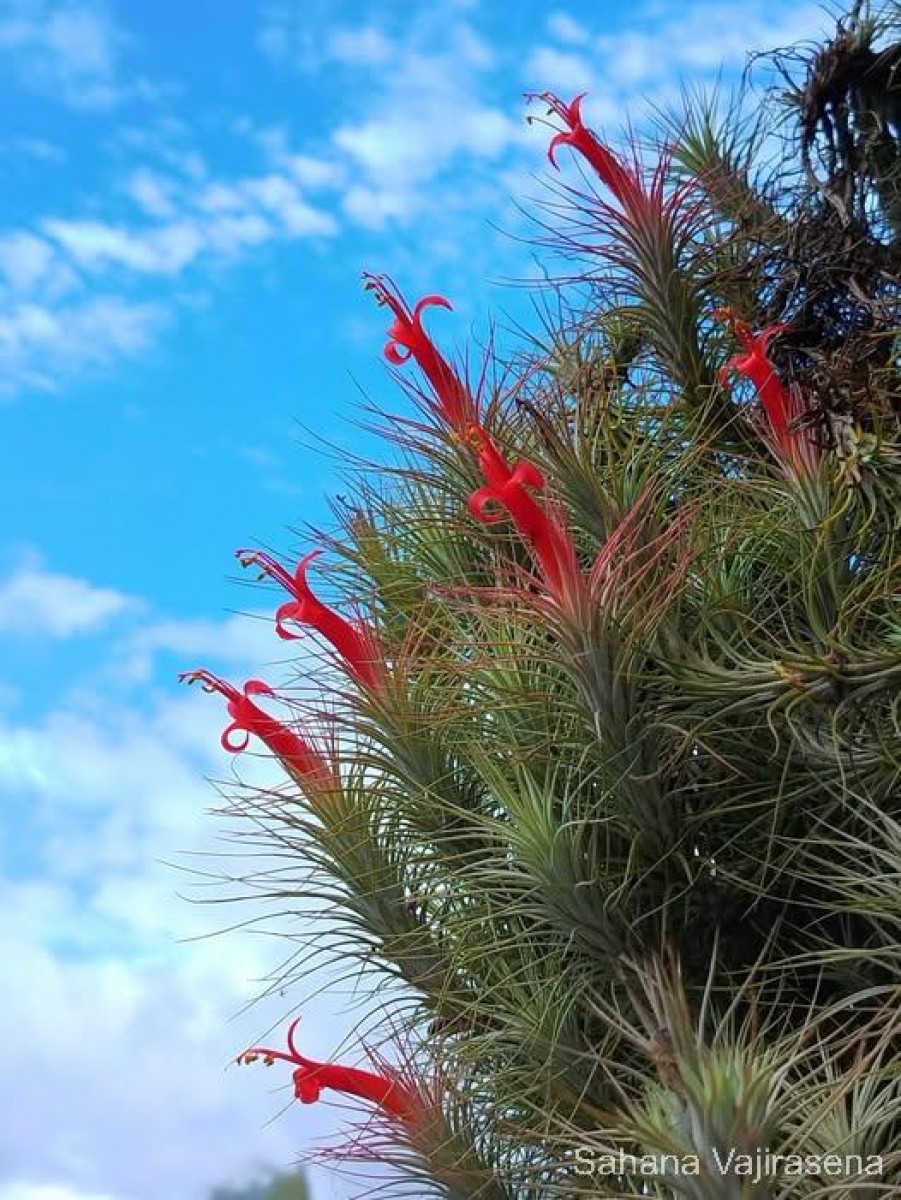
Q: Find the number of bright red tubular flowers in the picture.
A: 7